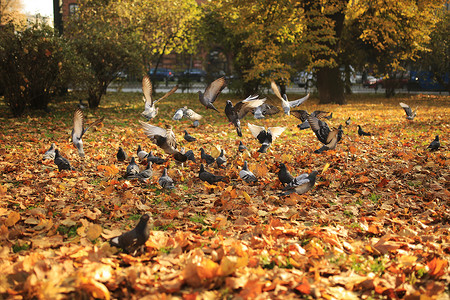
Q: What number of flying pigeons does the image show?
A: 12